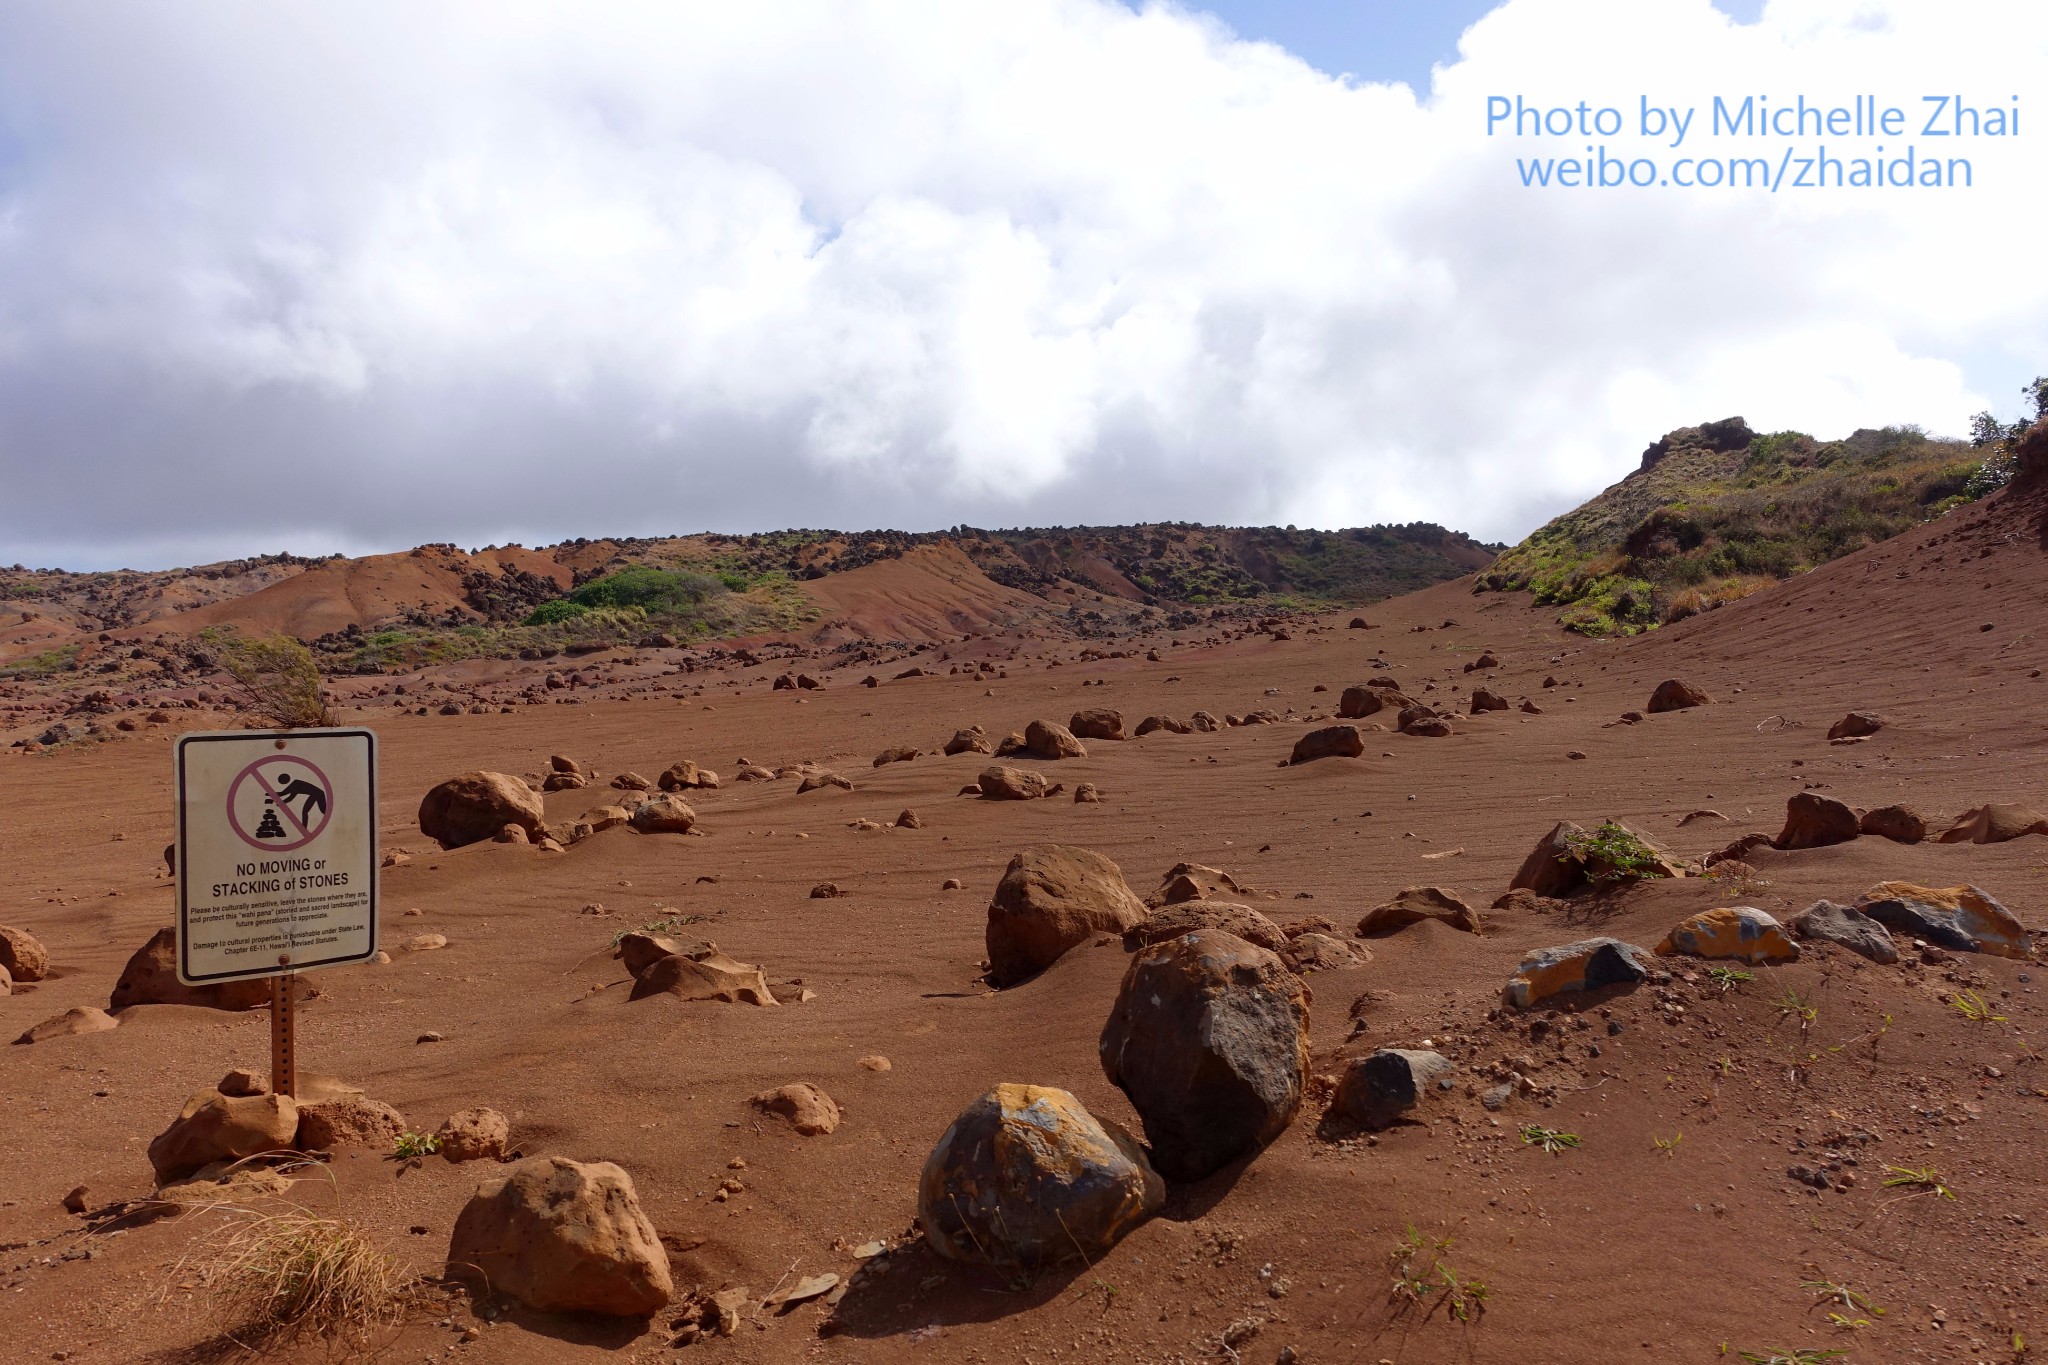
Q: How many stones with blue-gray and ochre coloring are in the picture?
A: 4